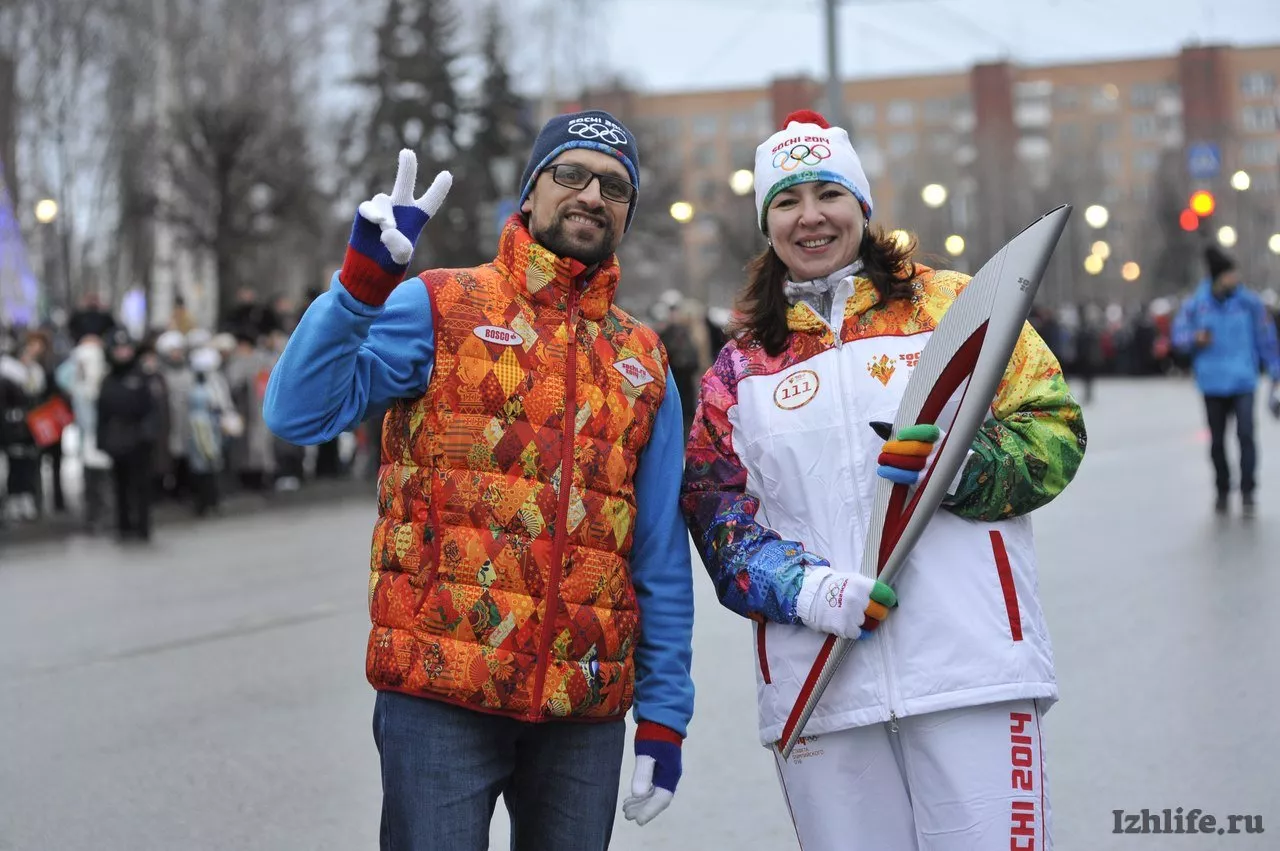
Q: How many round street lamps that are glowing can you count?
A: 13